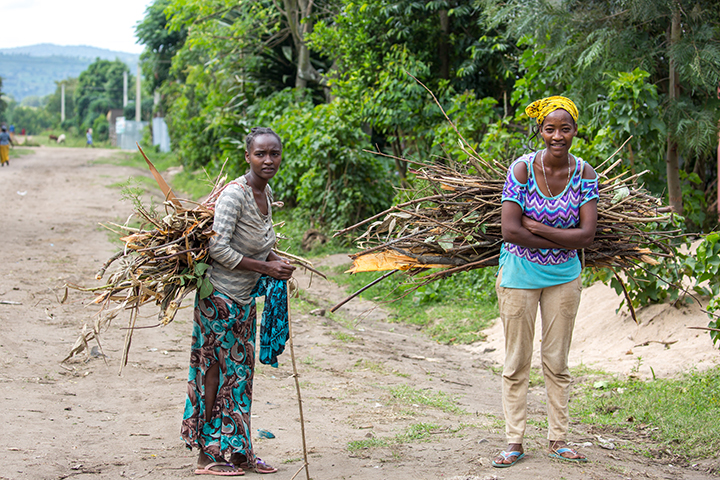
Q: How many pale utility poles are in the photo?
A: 3